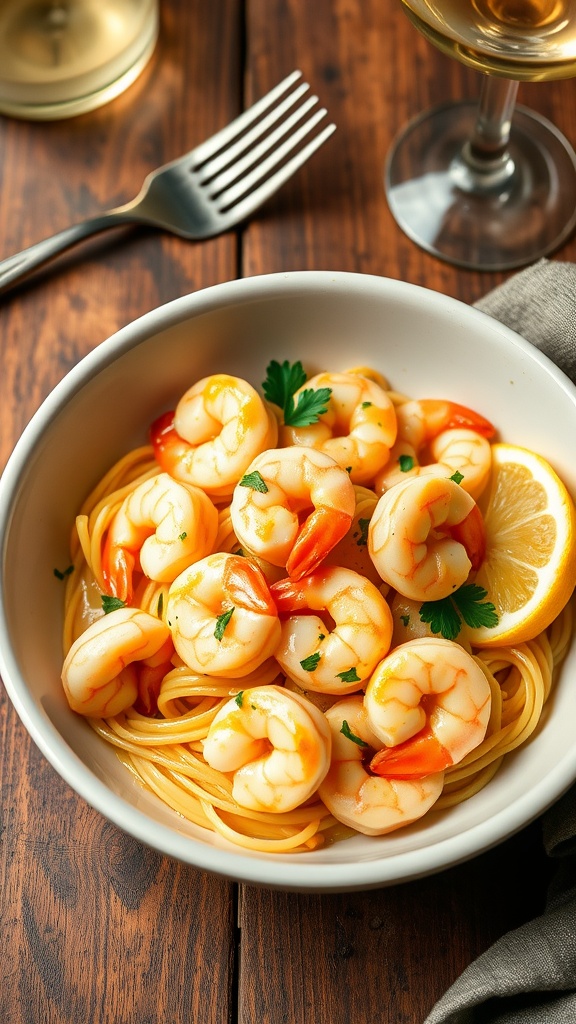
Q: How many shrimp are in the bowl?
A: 12